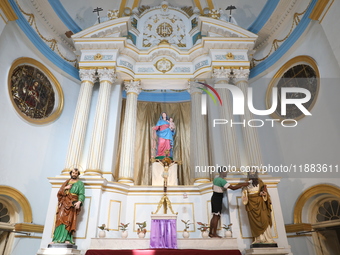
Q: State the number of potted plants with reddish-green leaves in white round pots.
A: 6